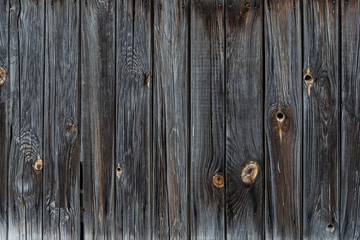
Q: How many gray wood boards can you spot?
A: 11